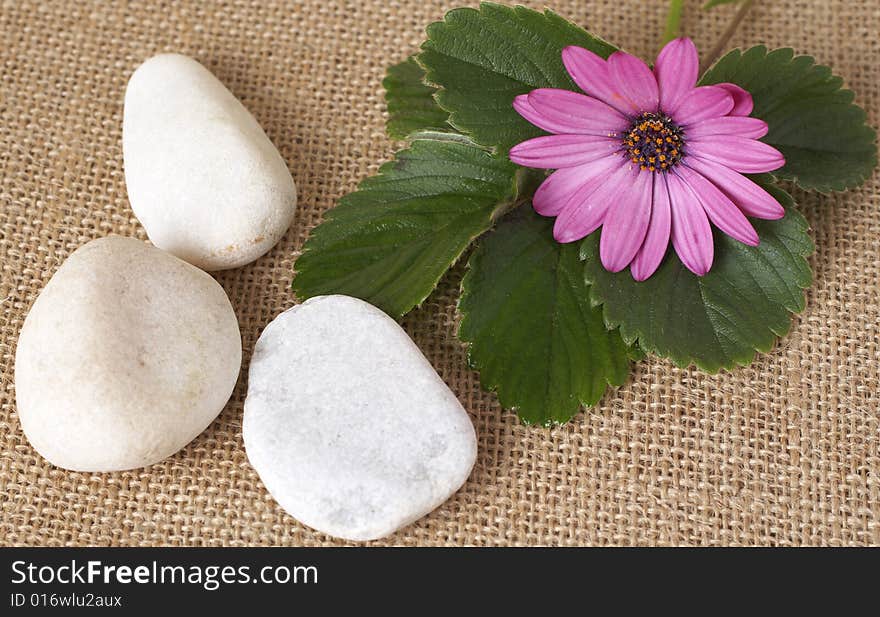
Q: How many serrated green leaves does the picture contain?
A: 6